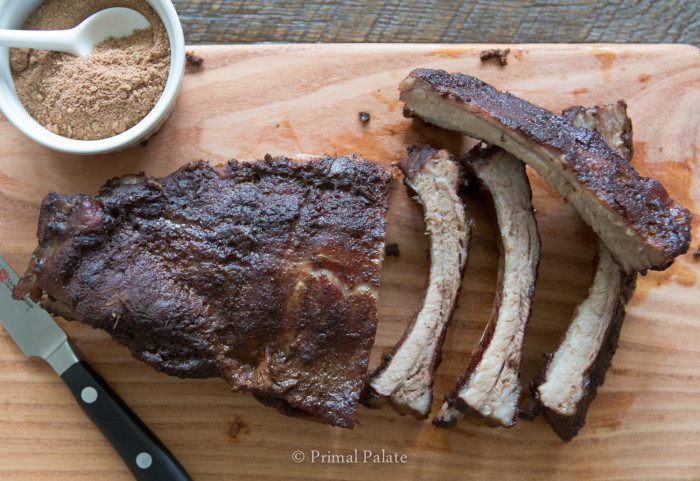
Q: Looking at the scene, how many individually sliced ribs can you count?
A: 4